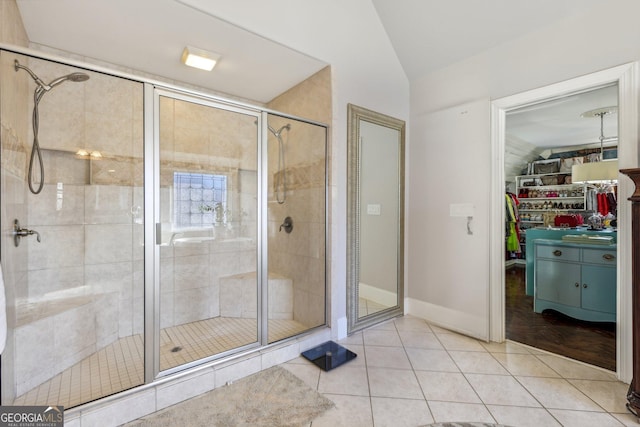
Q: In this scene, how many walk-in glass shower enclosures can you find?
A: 1